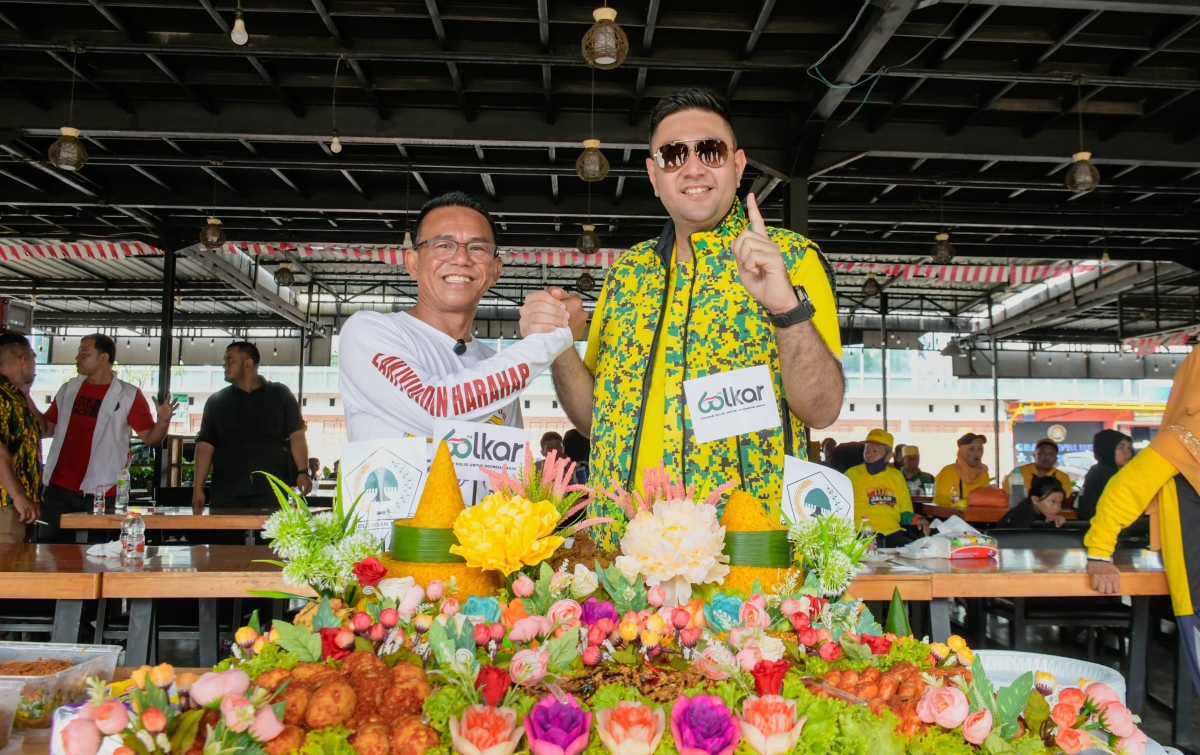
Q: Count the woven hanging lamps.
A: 10